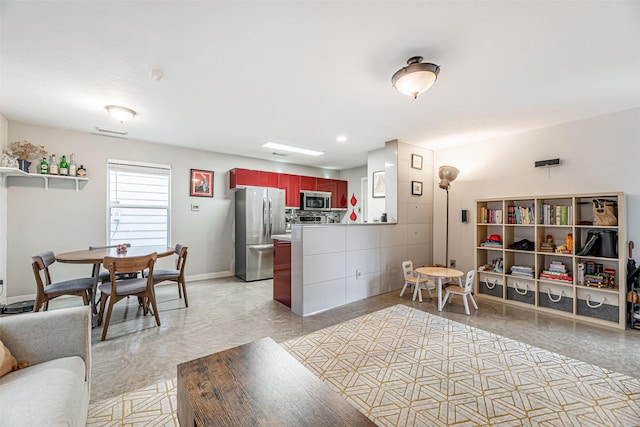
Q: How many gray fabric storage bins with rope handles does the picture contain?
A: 4